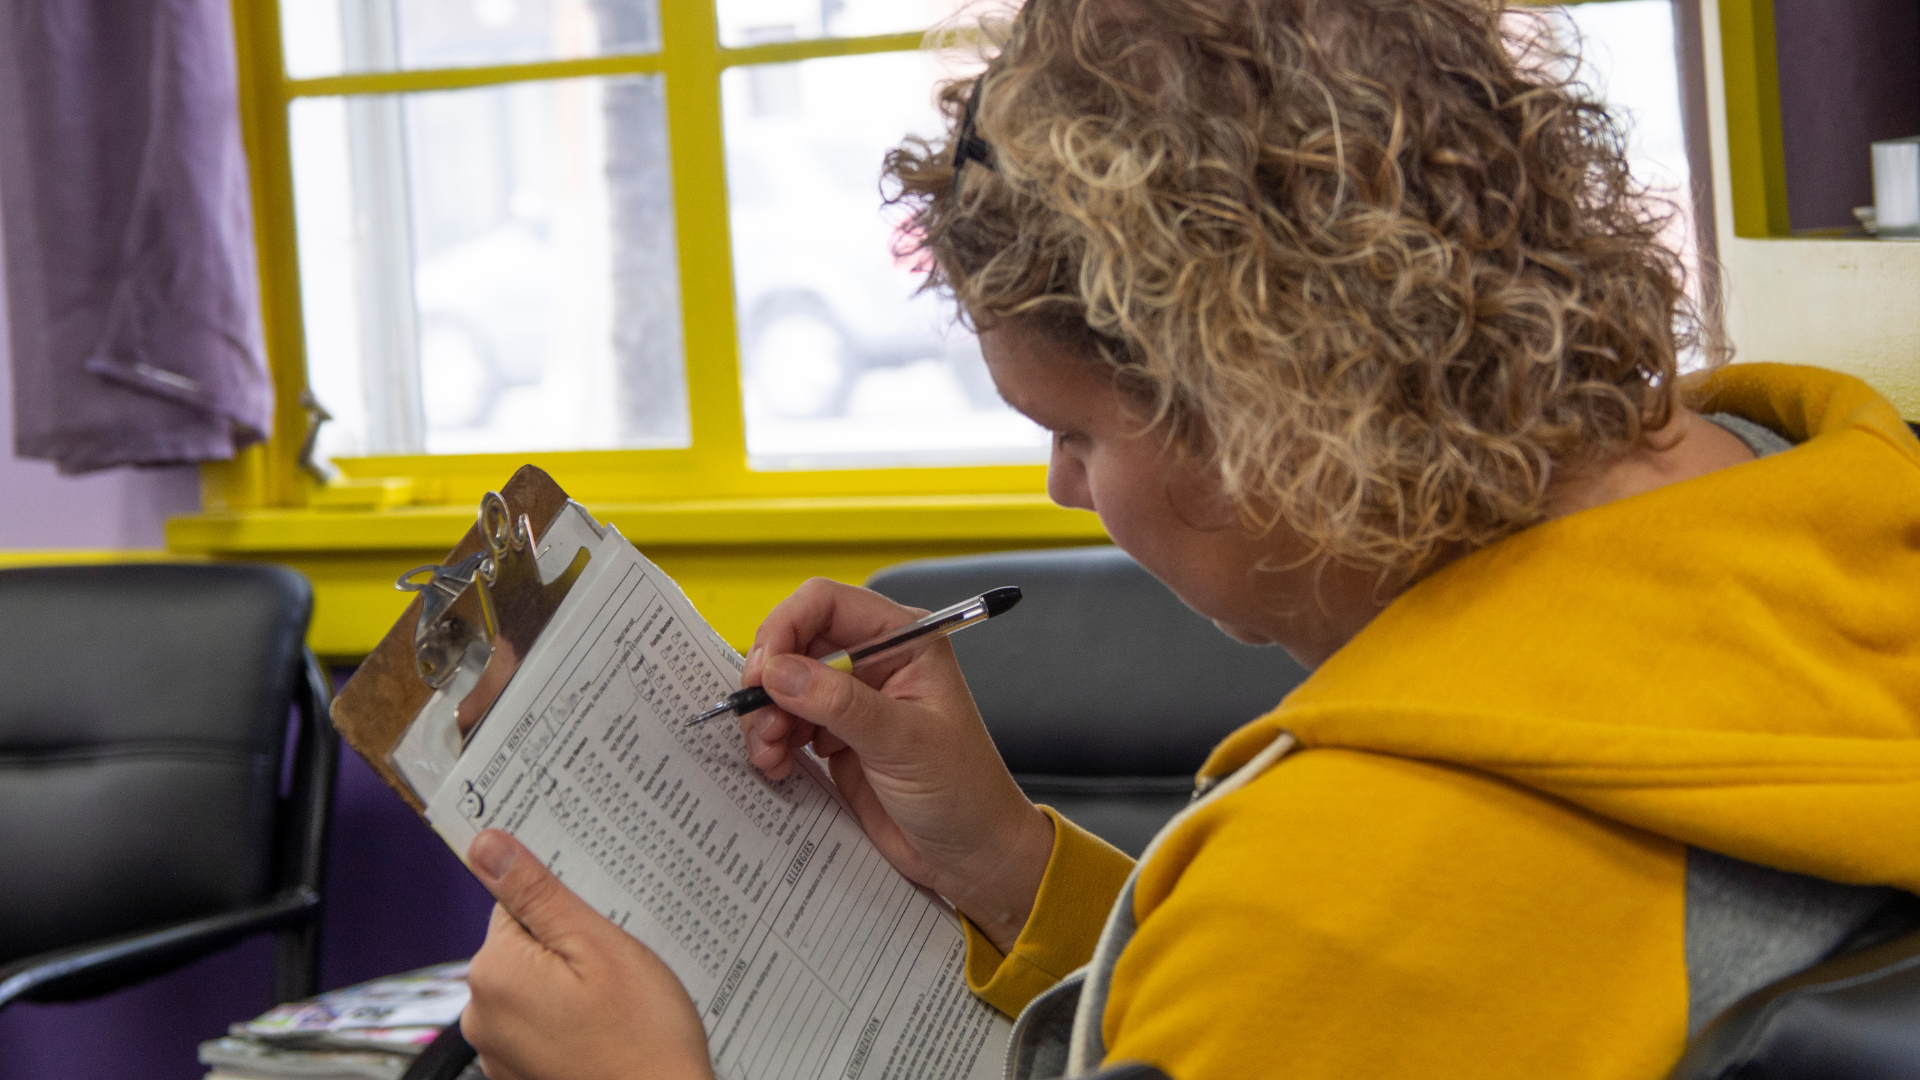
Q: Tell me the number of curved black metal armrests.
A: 1